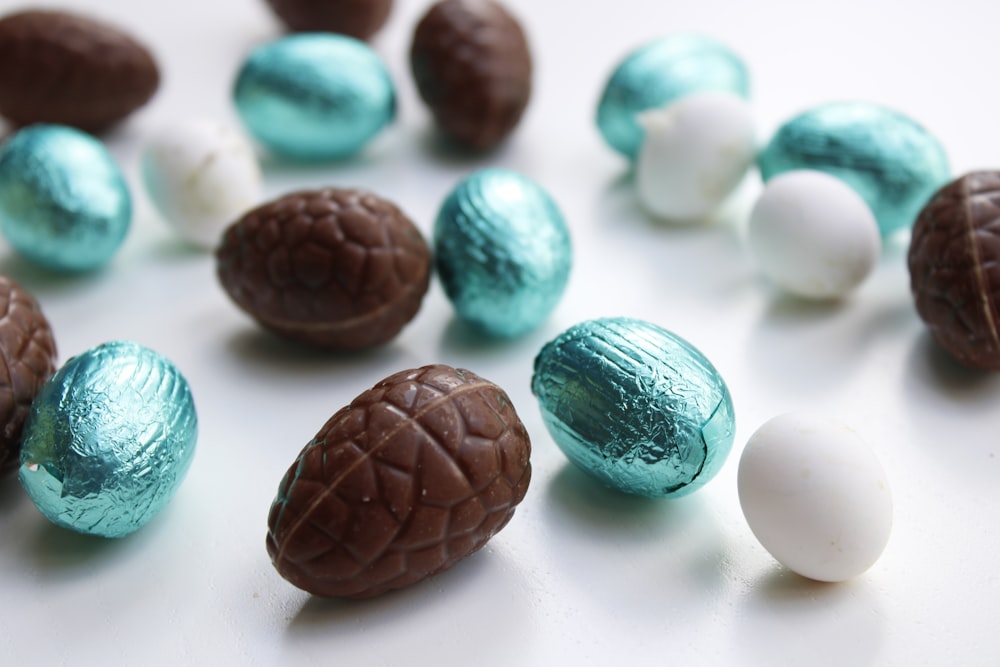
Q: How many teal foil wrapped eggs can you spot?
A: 7